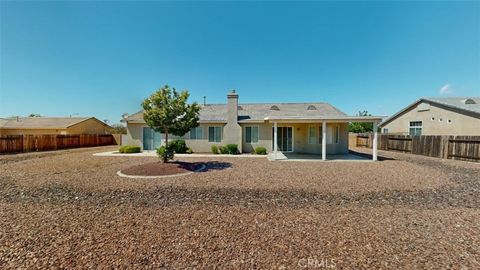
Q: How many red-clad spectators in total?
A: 0